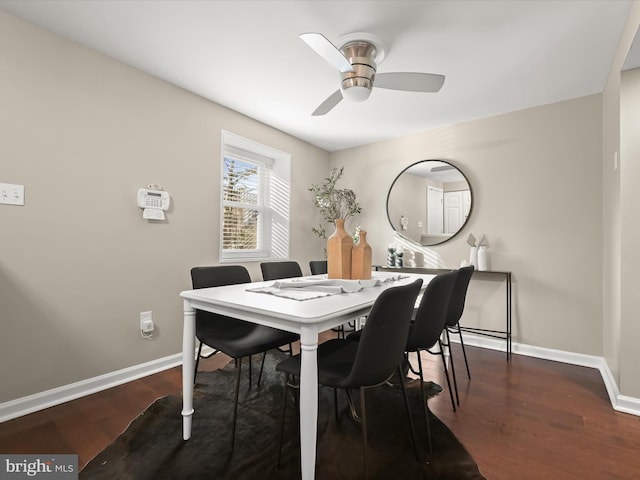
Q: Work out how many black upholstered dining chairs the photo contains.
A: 6